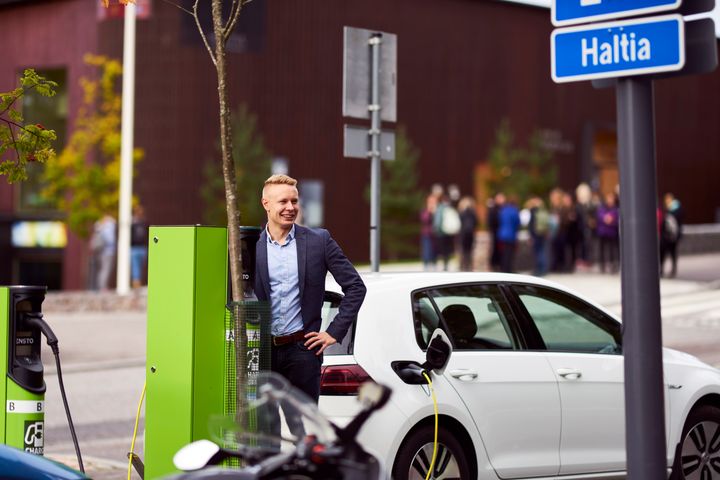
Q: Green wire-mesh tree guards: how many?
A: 1